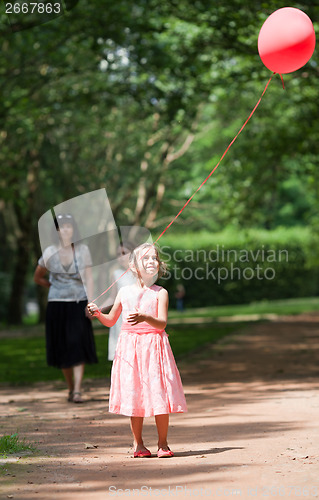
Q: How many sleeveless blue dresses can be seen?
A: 0